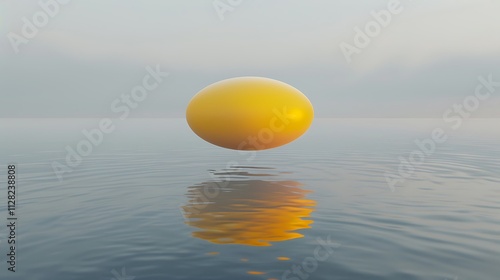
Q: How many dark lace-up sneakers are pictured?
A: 0